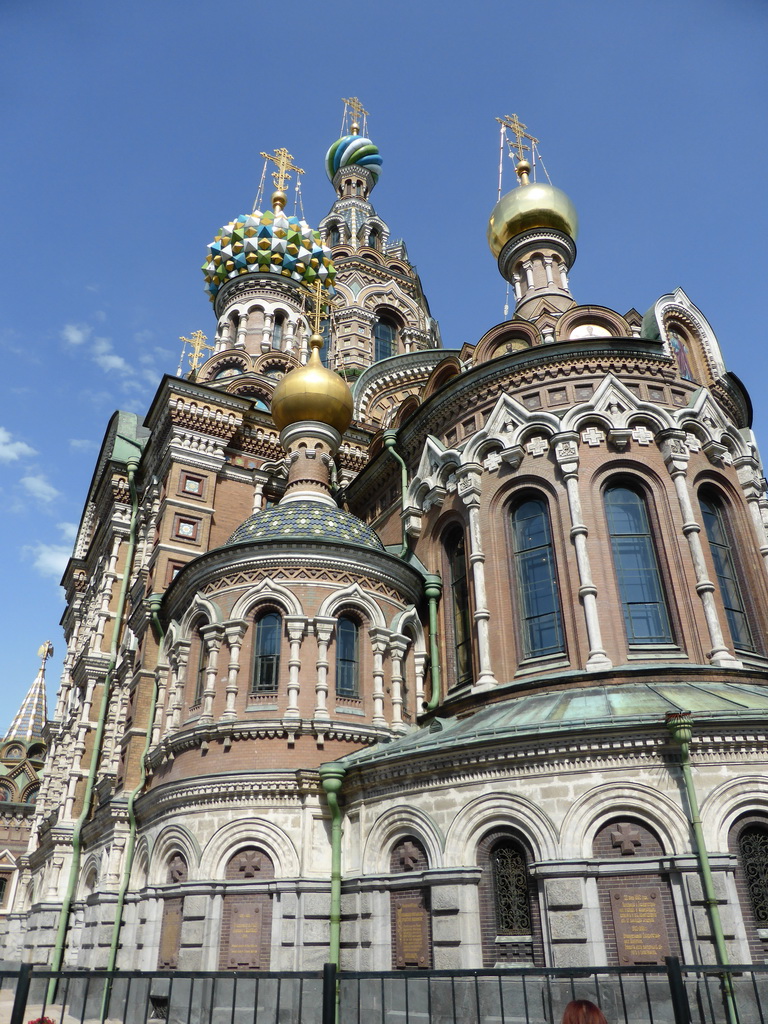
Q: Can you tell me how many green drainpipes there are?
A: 6